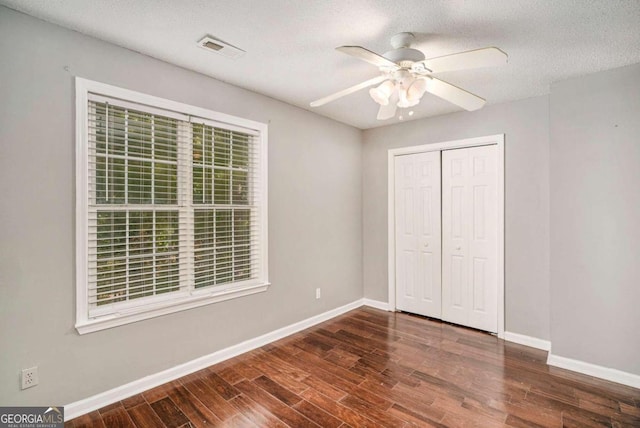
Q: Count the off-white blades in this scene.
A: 5